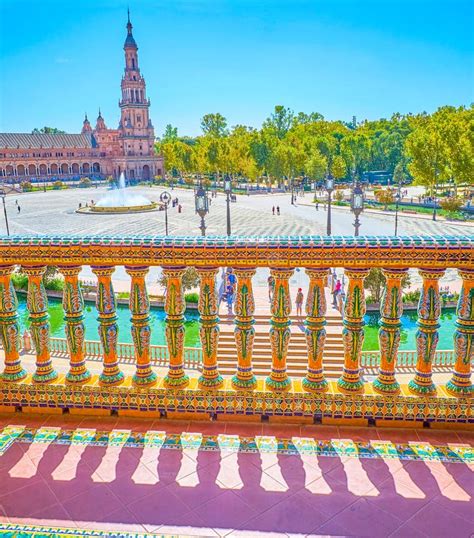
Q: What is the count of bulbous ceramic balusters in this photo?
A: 14